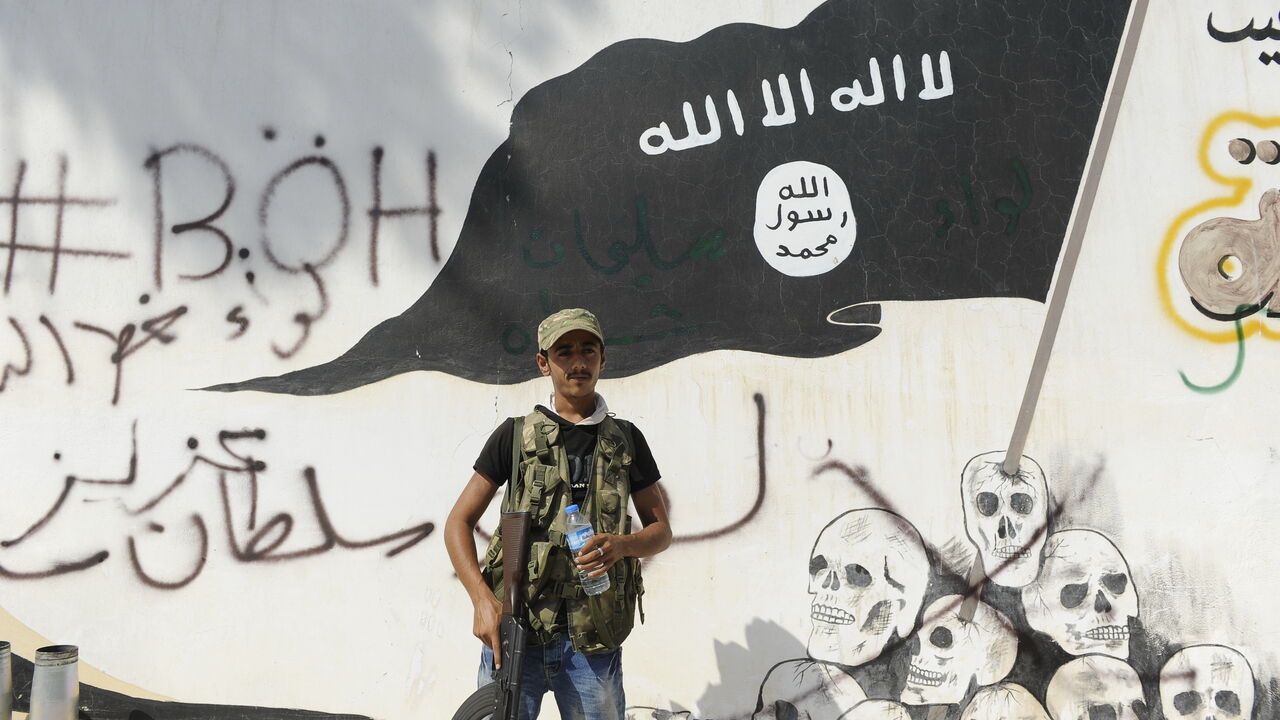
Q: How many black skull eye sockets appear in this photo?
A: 12